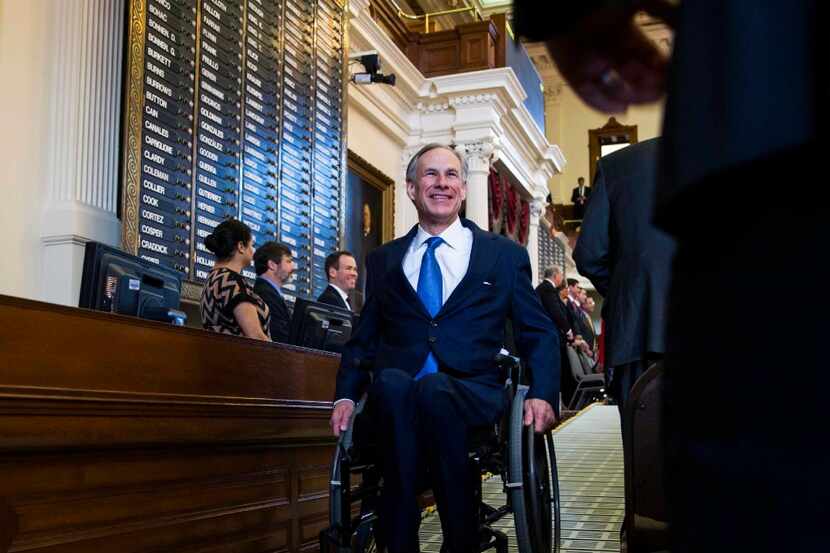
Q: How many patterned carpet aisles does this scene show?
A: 1